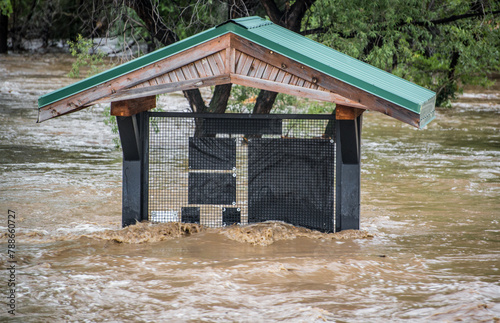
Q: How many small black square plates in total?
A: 2